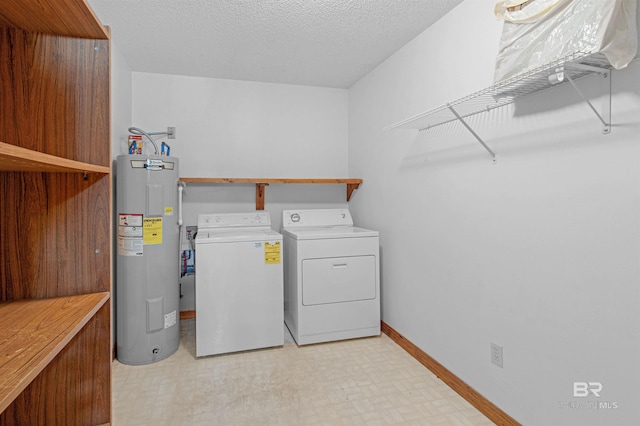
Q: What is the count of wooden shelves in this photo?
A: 4